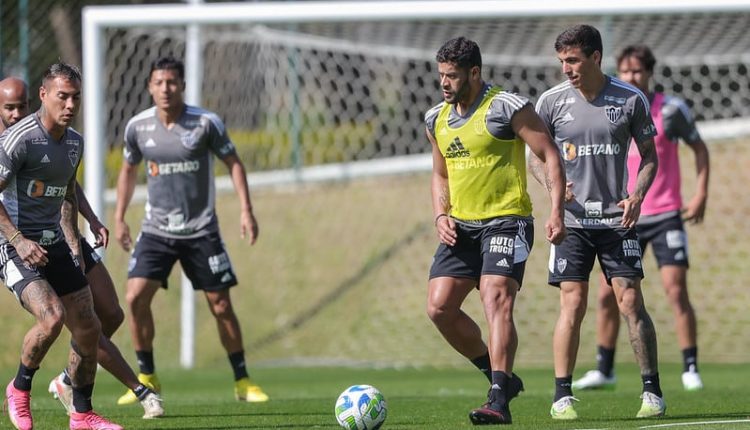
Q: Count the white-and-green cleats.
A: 2